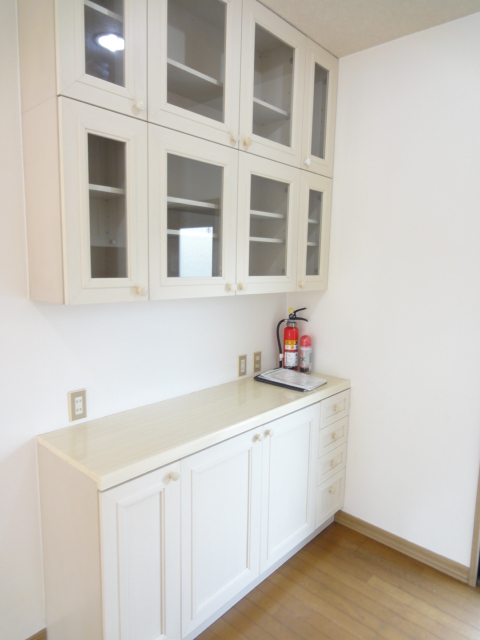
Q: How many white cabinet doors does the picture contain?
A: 11